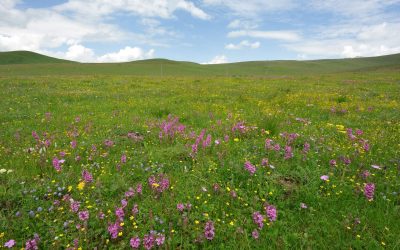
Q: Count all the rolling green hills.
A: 3